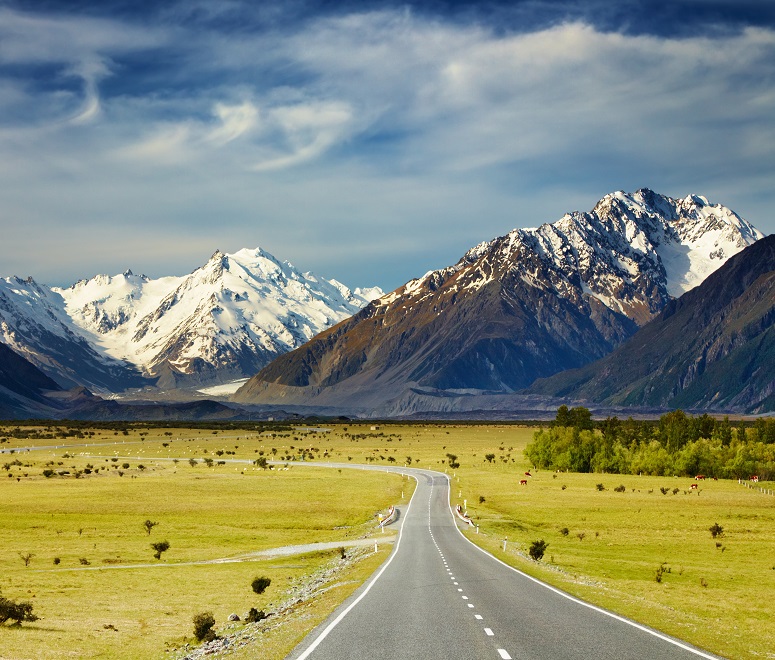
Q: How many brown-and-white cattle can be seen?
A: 6